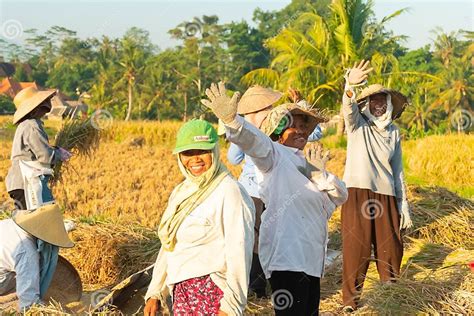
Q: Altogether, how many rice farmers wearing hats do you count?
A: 6